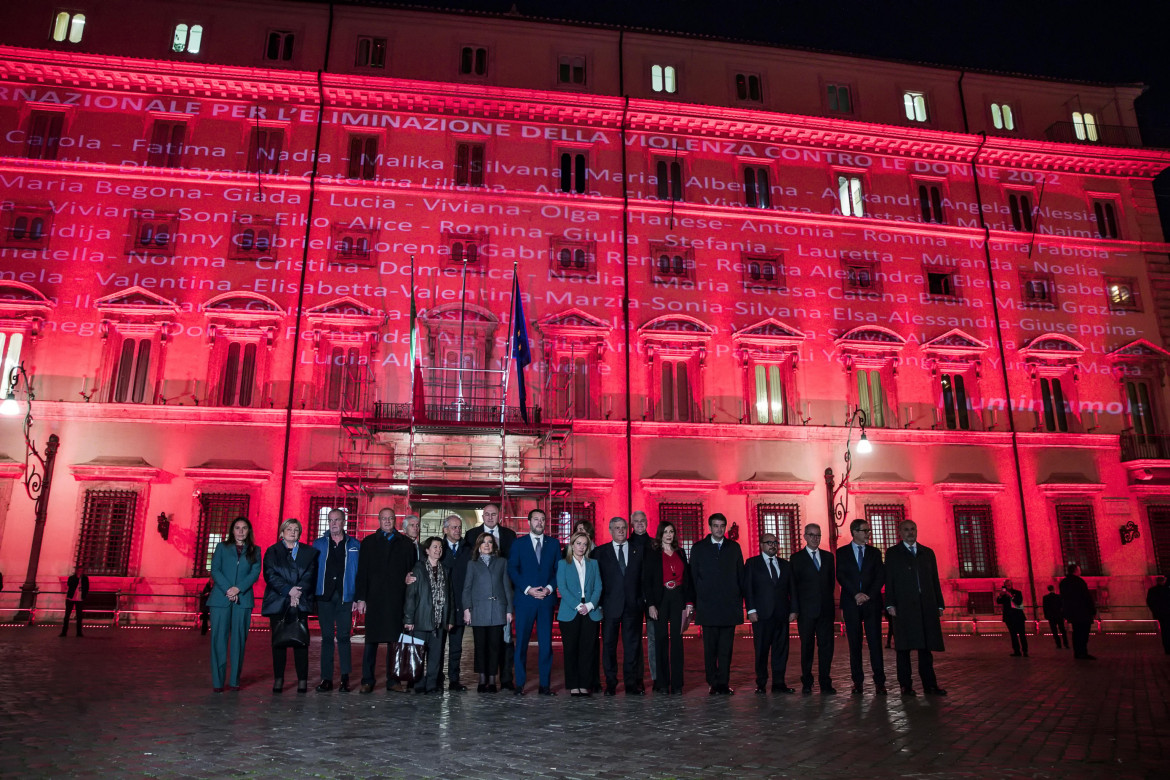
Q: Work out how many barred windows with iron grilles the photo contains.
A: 10